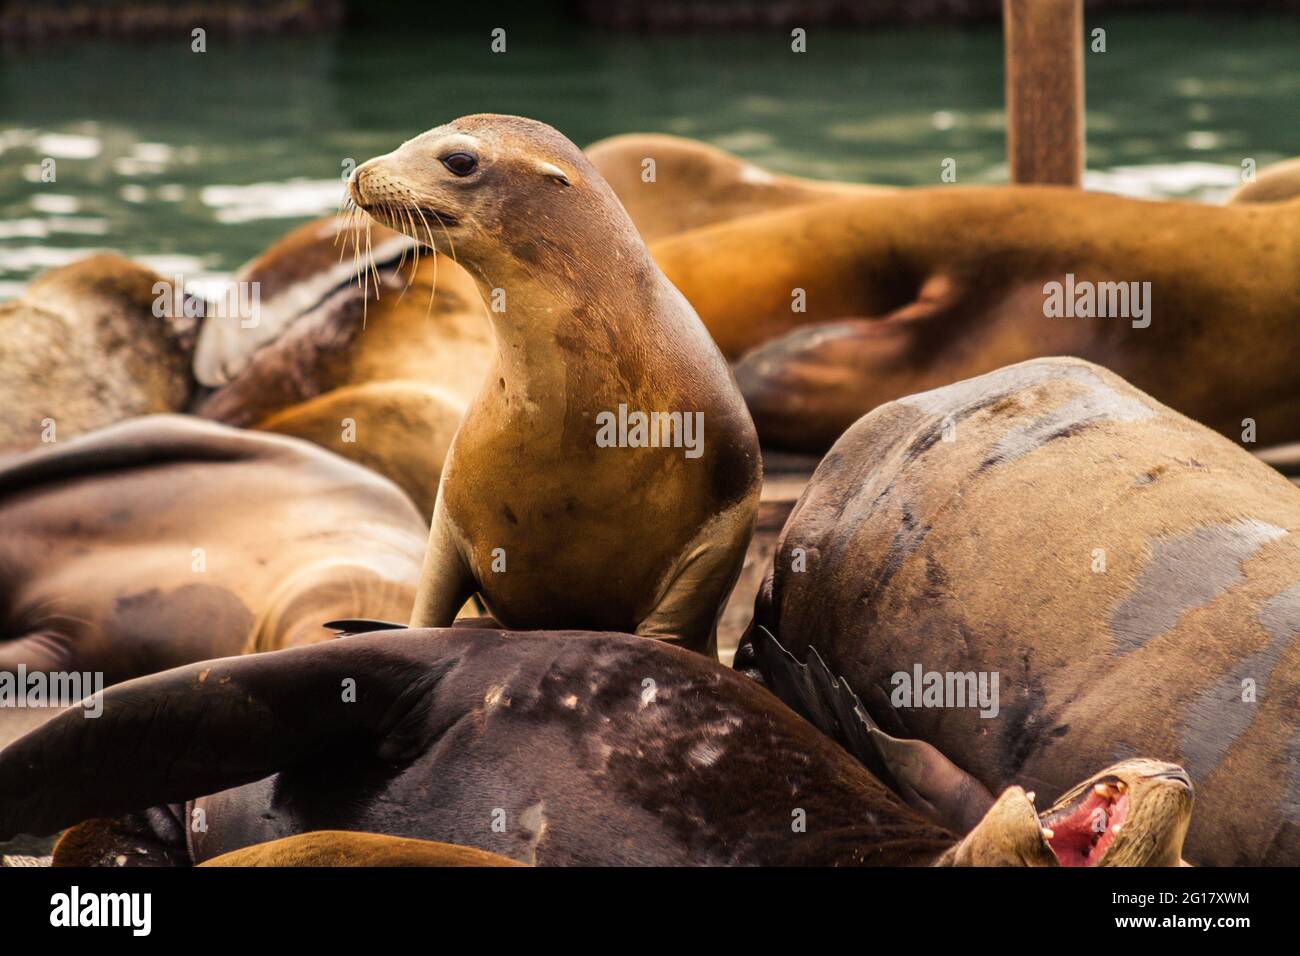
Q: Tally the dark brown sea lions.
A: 1